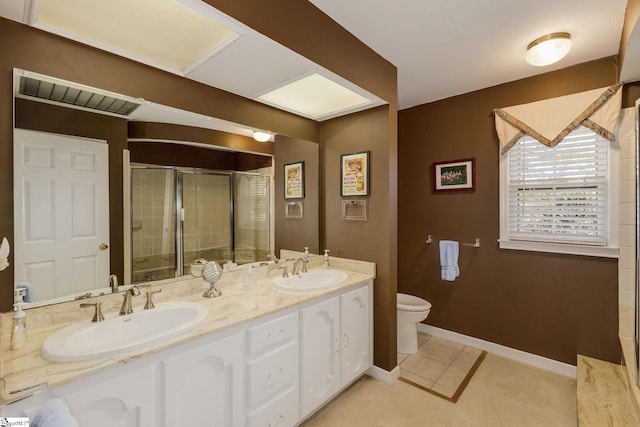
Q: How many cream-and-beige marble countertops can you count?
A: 1